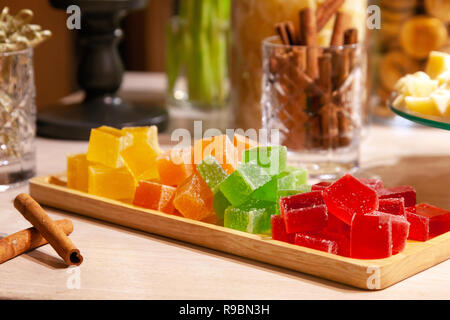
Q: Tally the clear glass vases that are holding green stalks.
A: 1